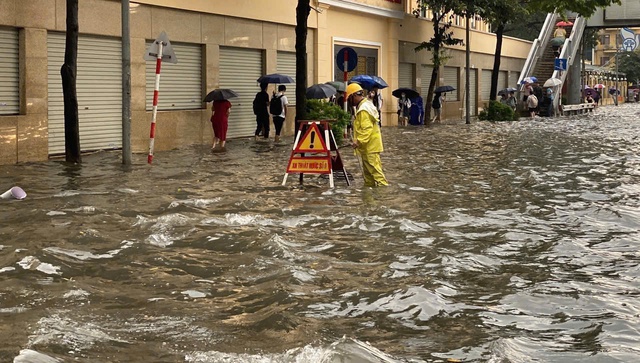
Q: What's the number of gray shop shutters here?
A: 12